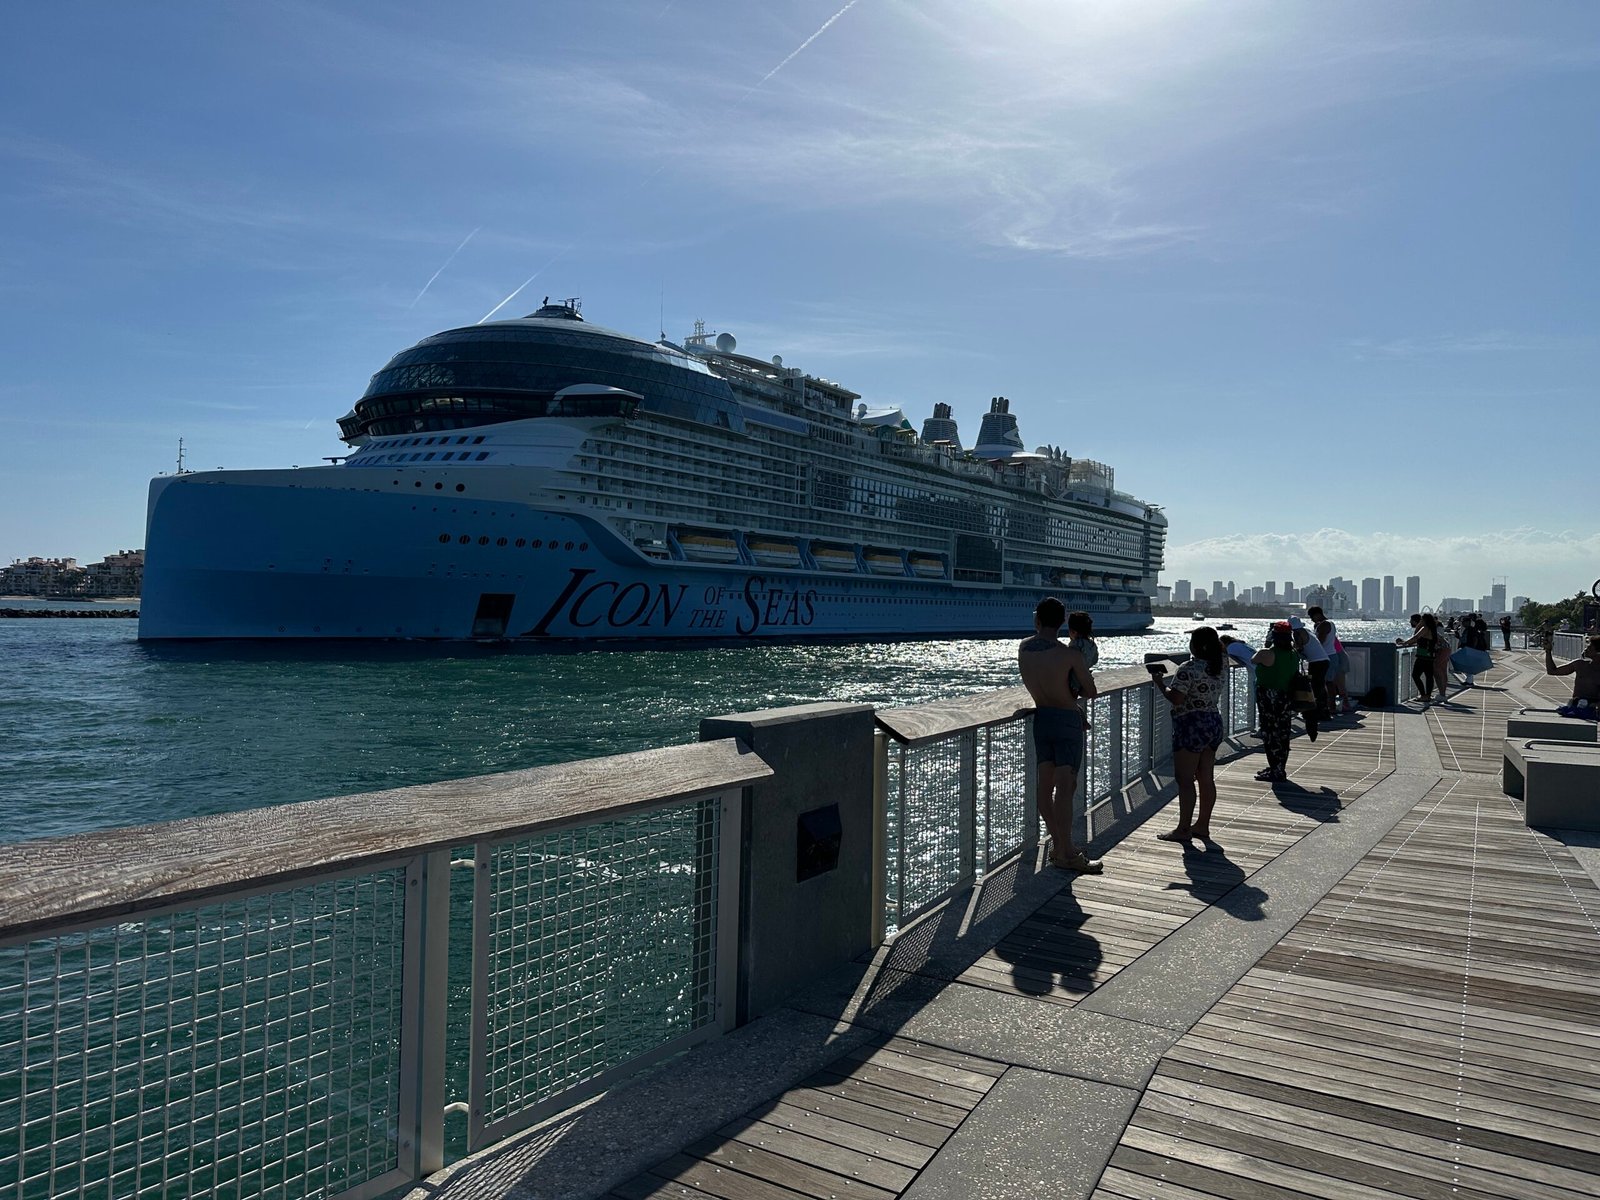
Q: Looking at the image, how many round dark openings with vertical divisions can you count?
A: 9